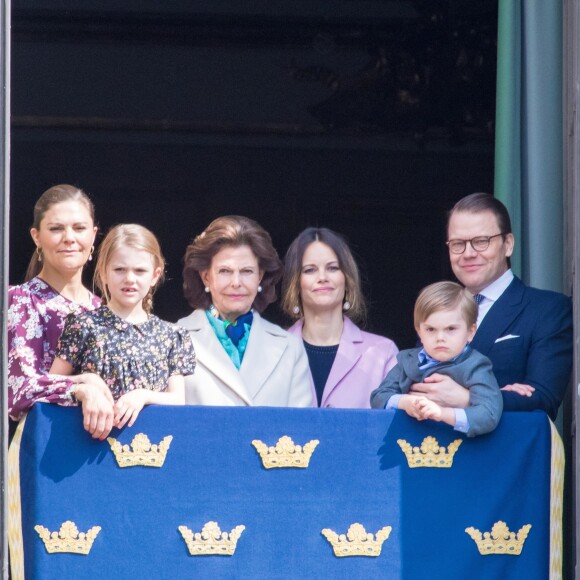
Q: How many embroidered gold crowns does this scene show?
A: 7